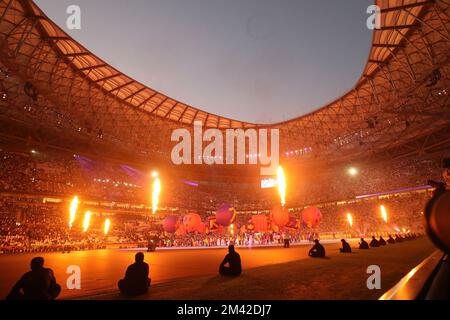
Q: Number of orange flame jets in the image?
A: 7